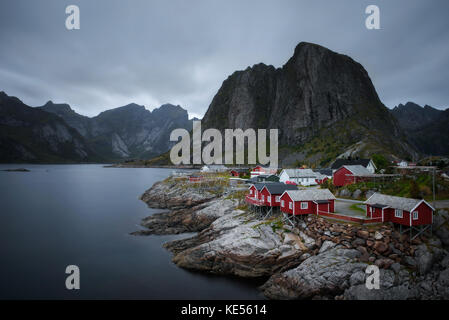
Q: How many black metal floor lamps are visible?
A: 0